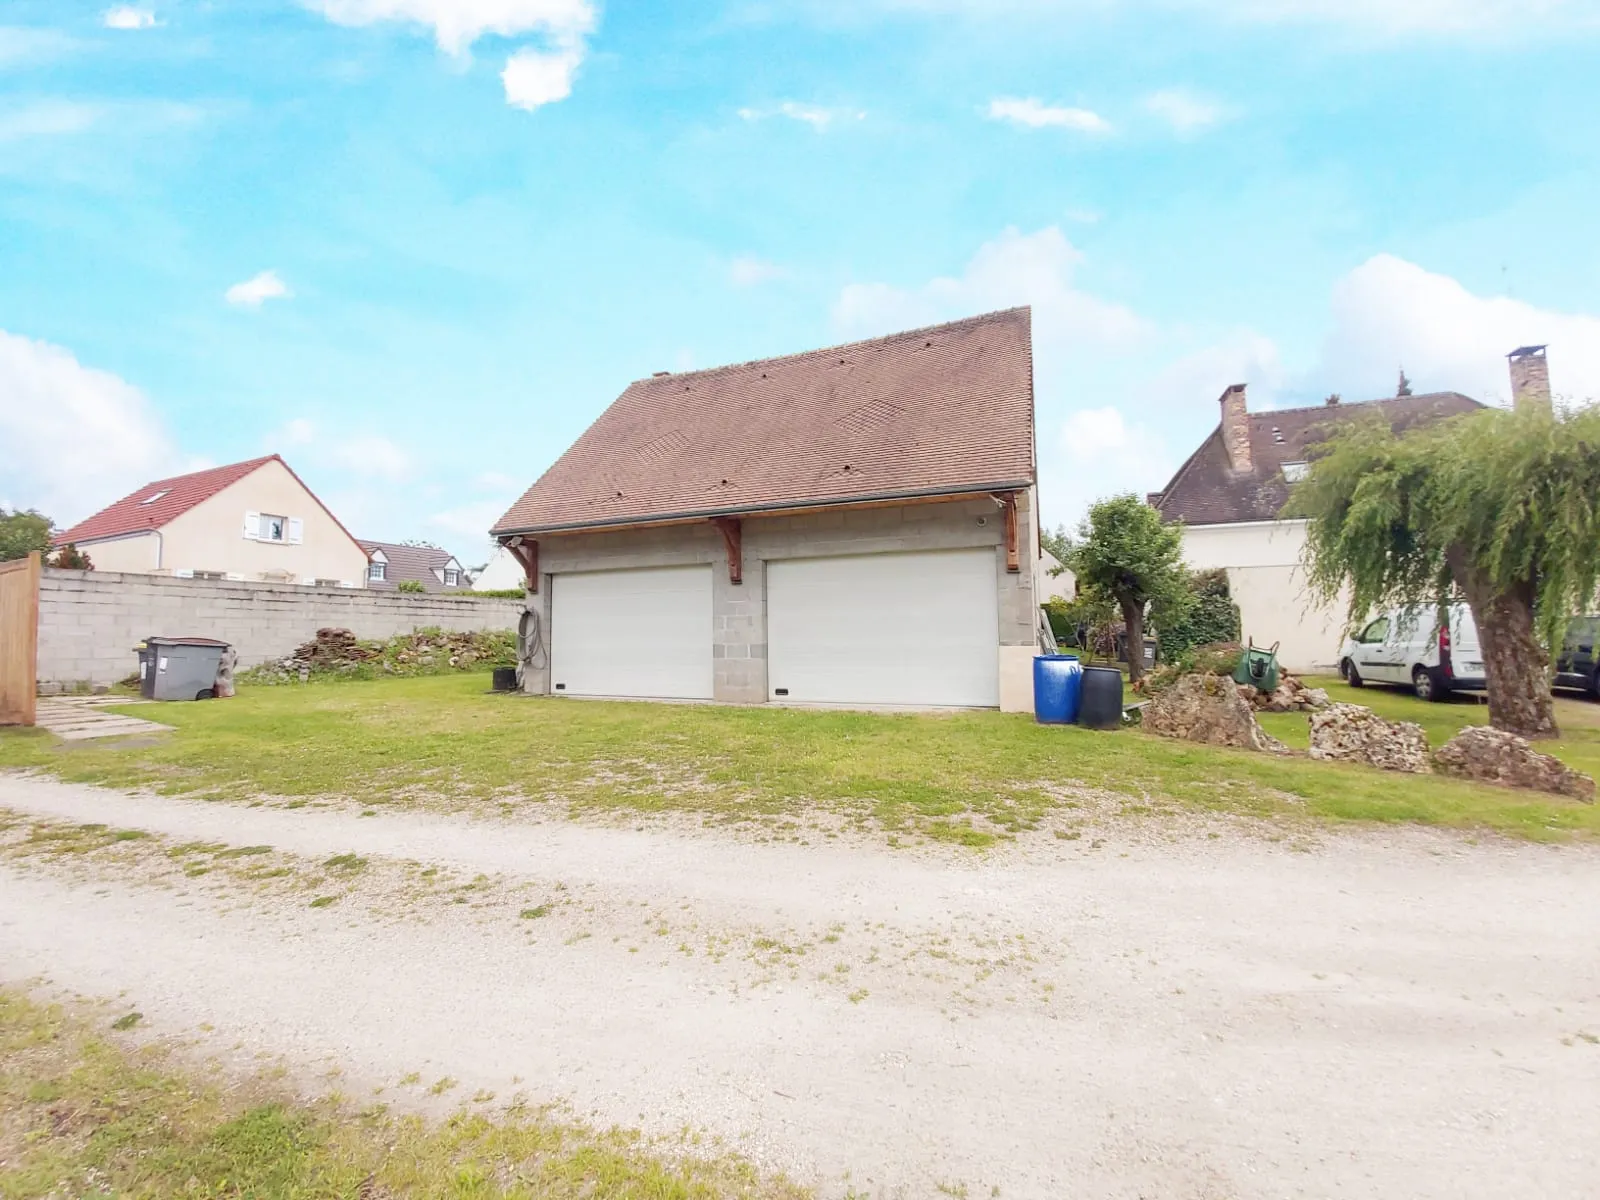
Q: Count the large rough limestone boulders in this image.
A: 3